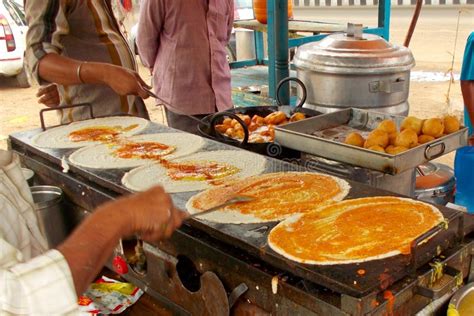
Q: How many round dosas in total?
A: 5